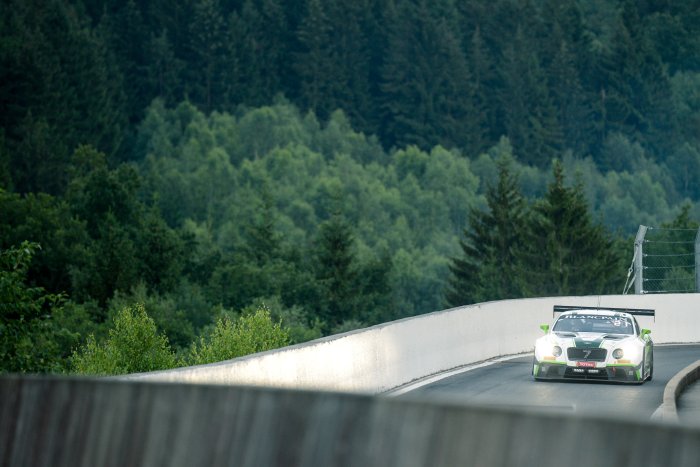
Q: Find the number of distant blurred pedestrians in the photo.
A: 0